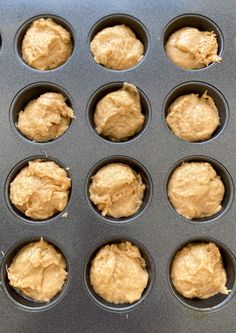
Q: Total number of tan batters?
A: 12